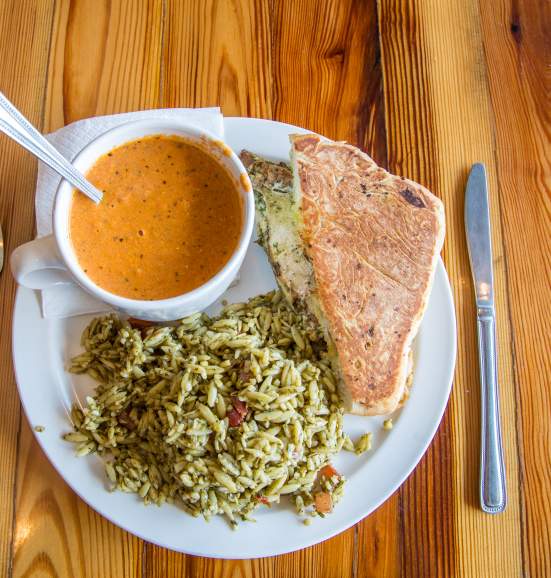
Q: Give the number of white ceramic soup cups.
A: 1